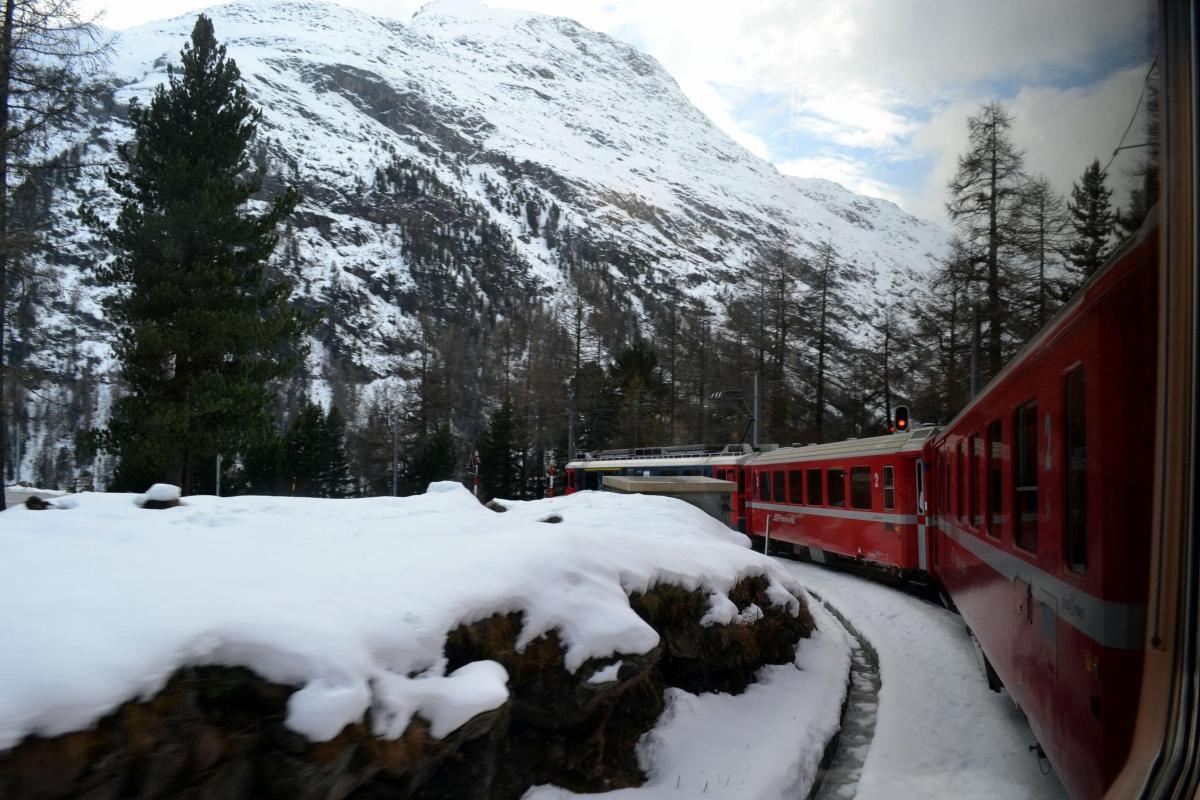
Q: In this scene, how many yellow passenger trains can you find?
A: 0